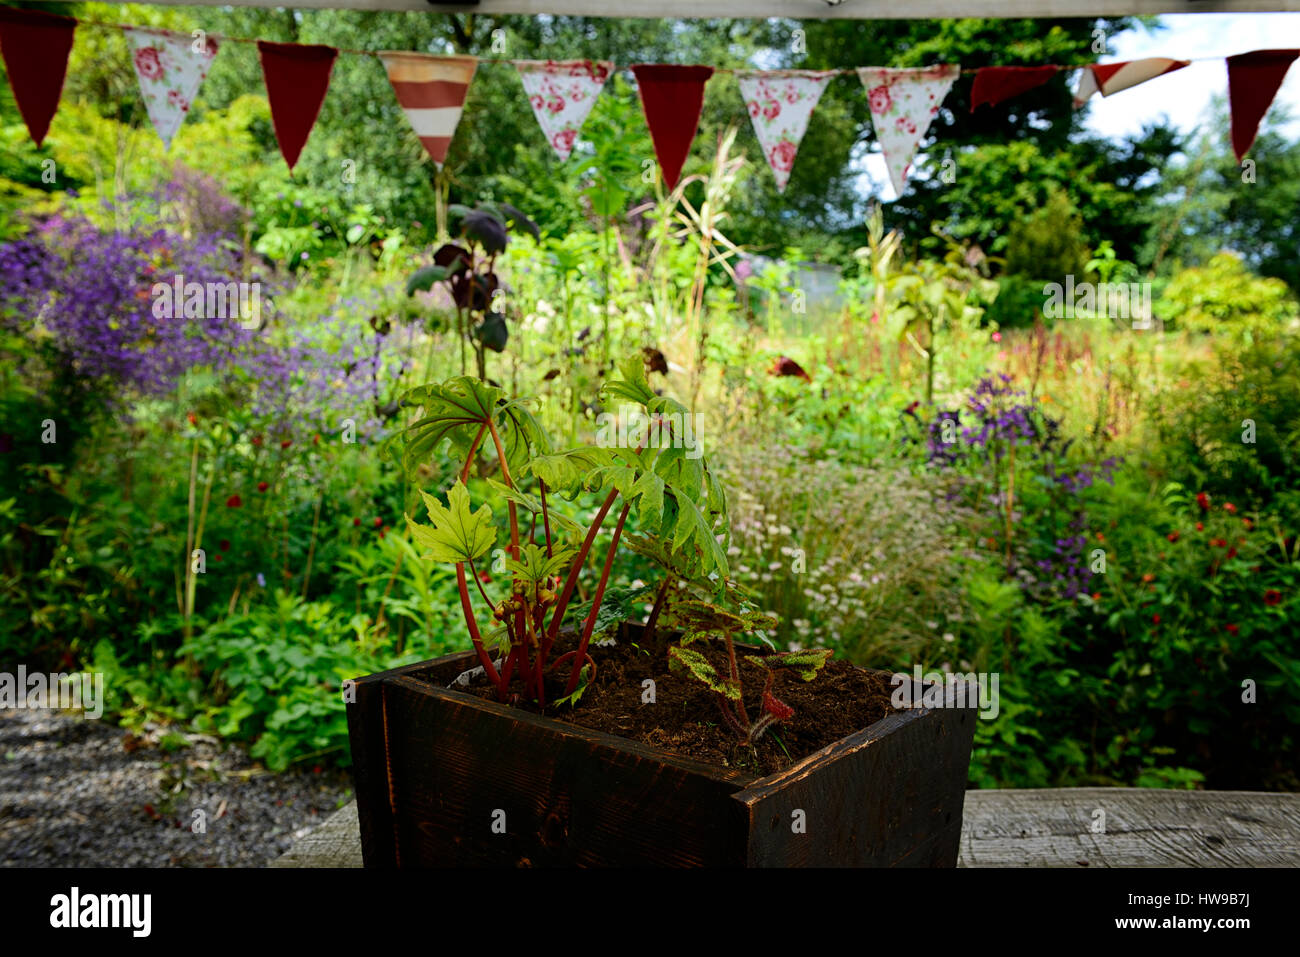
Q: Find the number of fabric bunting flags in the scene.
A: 11